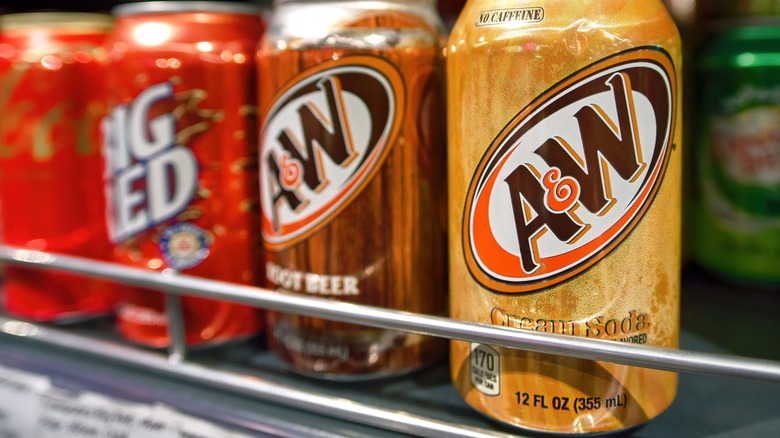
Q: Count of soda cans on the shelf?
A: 5